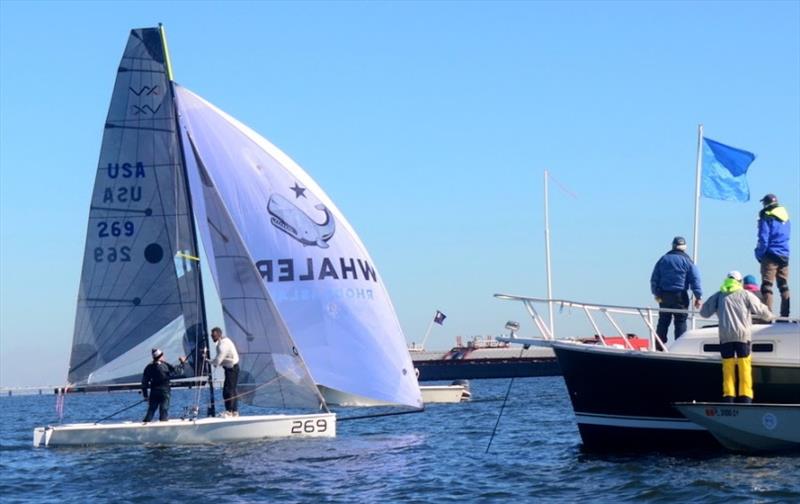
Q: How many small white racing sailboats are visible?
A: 1